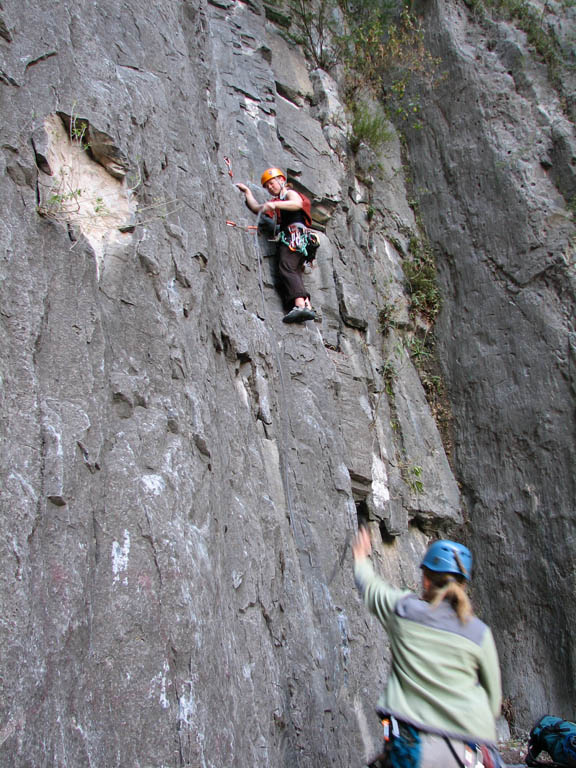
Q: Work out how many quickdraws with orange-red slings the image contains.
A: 2